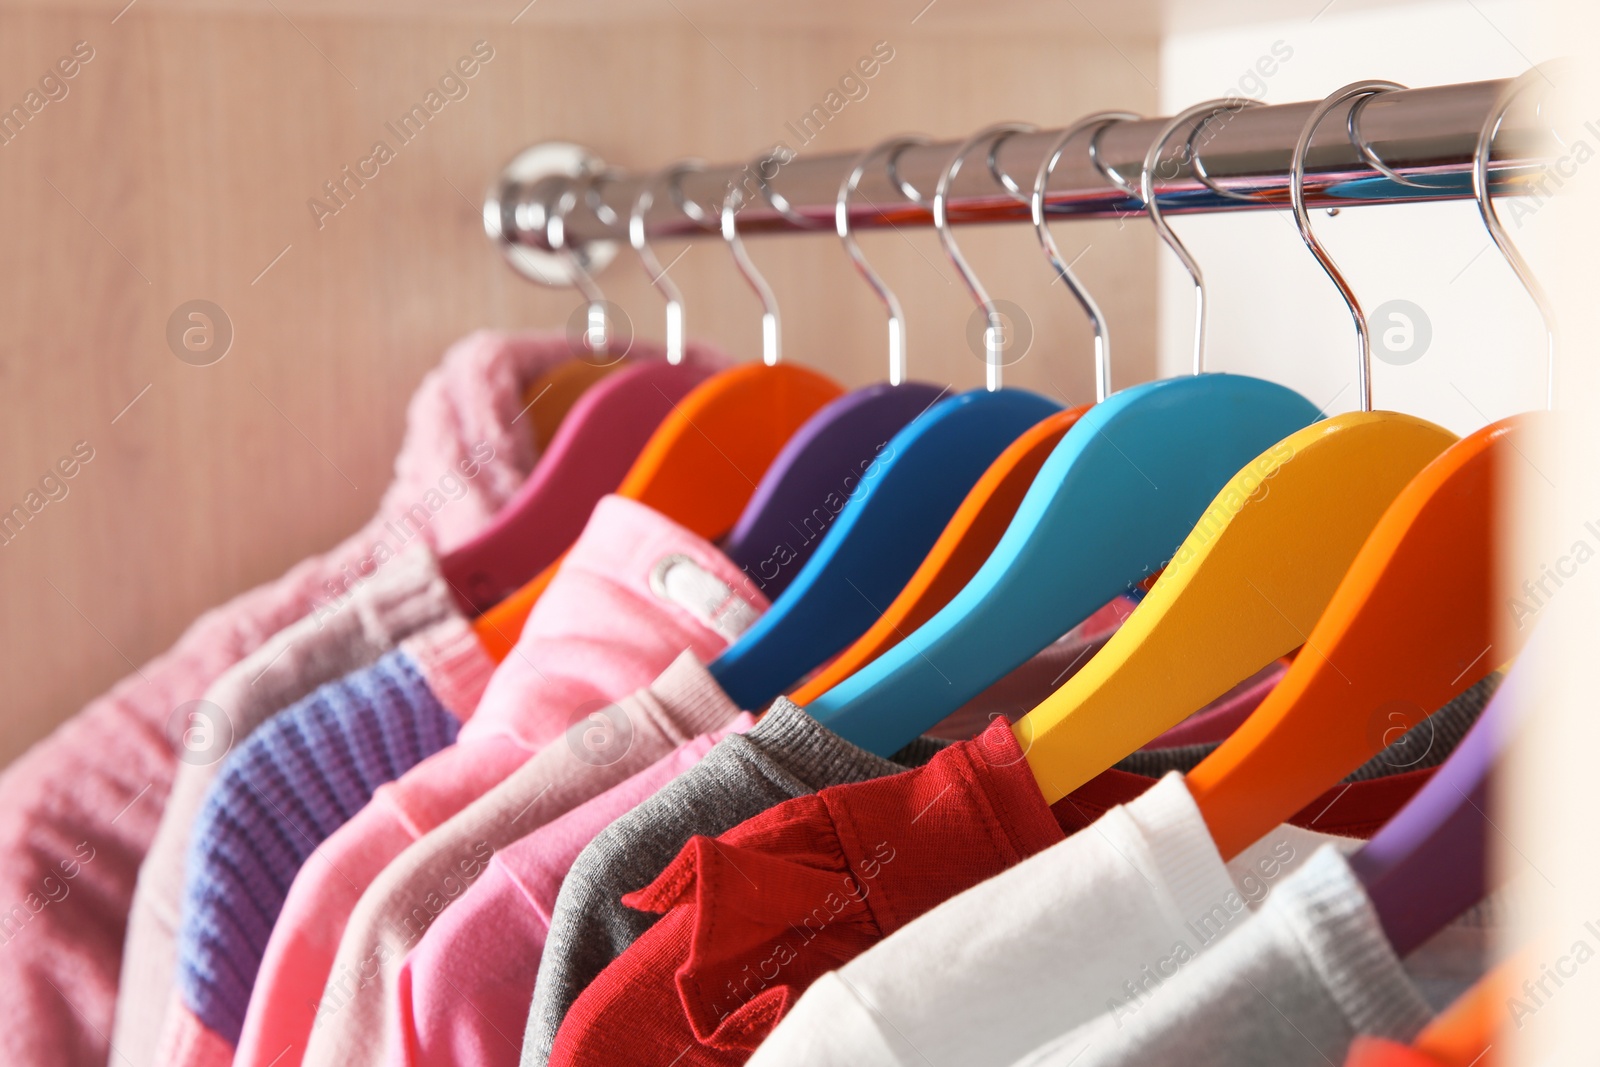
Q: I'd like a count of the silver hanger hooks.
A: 9